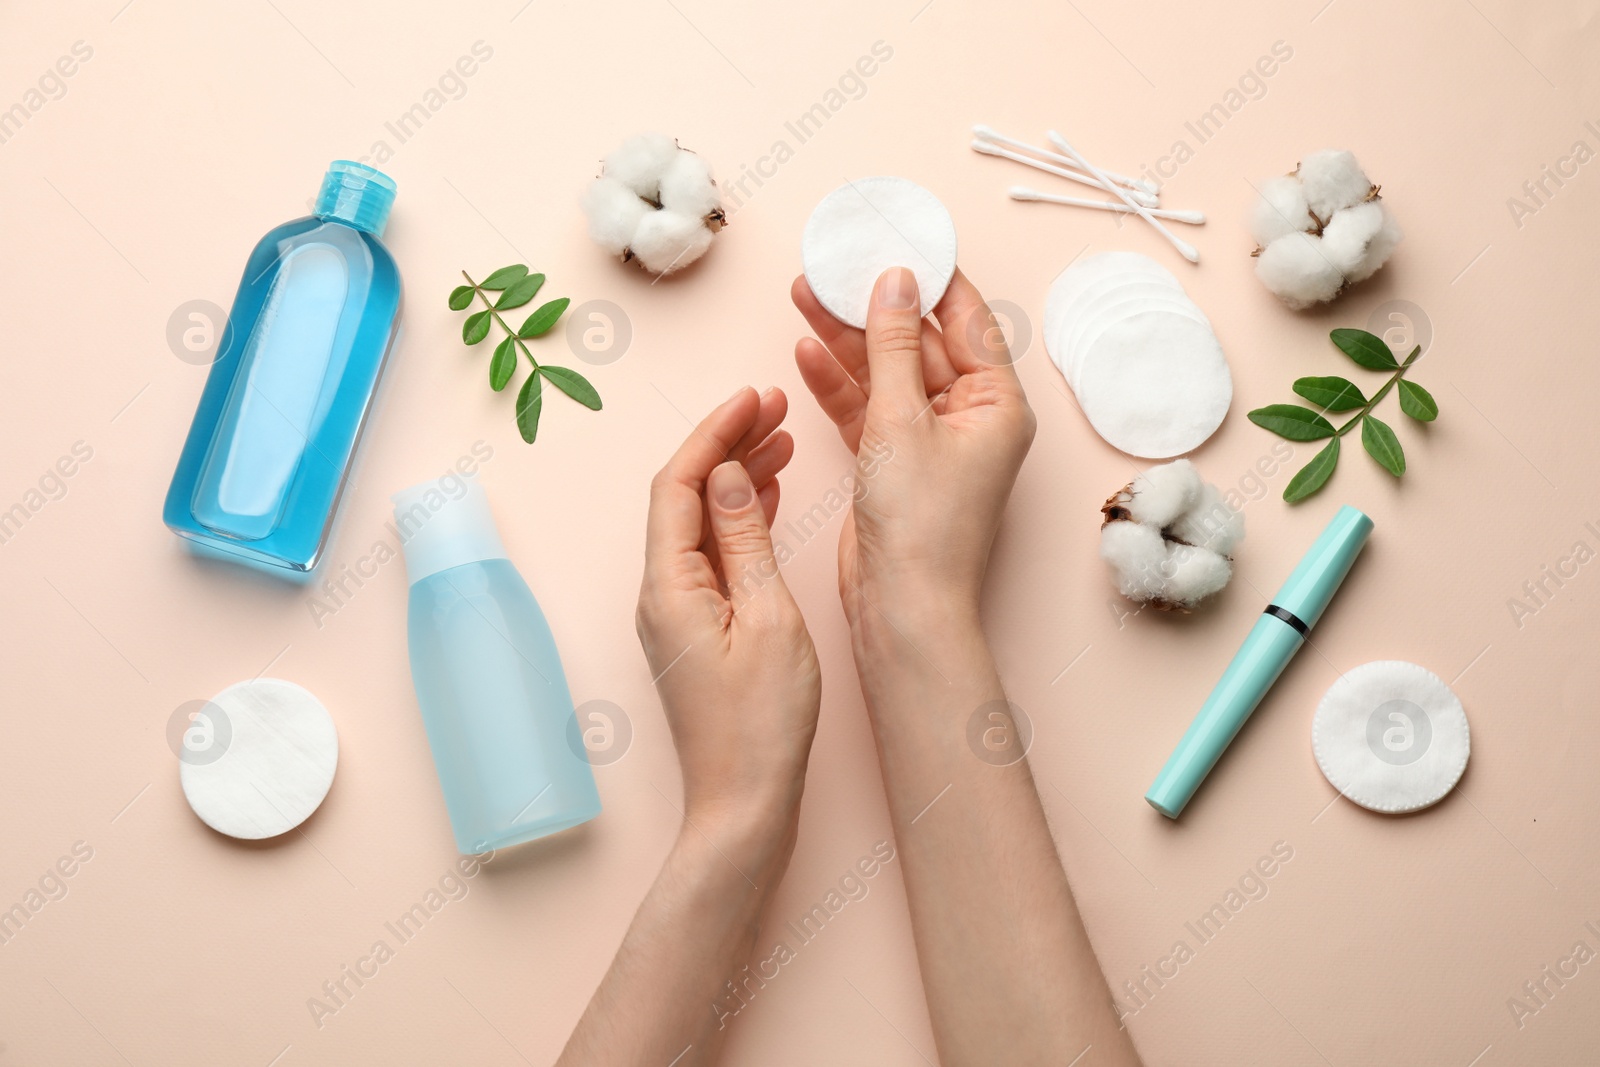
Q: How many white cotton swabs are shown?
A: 4